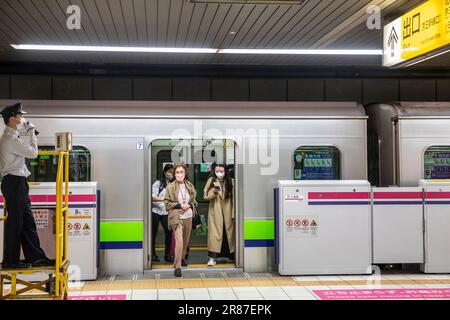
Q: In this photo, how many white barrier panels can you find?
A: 4